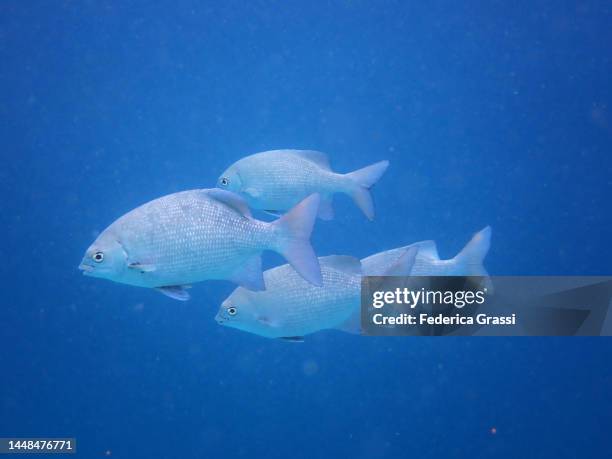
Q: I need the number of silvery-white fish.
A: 4